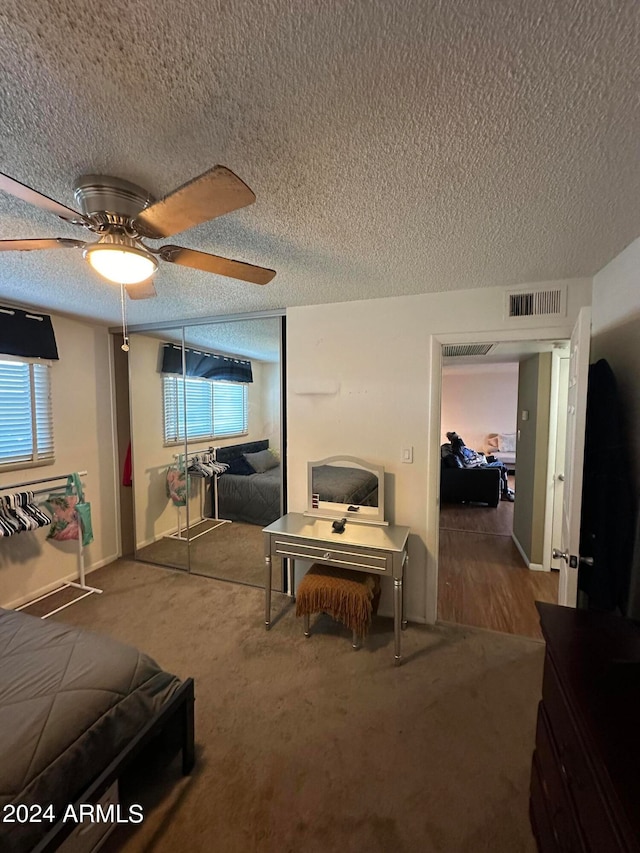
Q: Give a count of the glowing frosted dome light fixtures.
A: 1